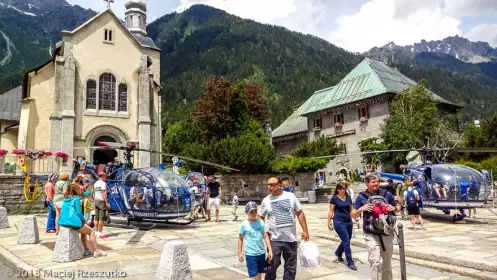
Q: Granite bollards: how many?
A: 4